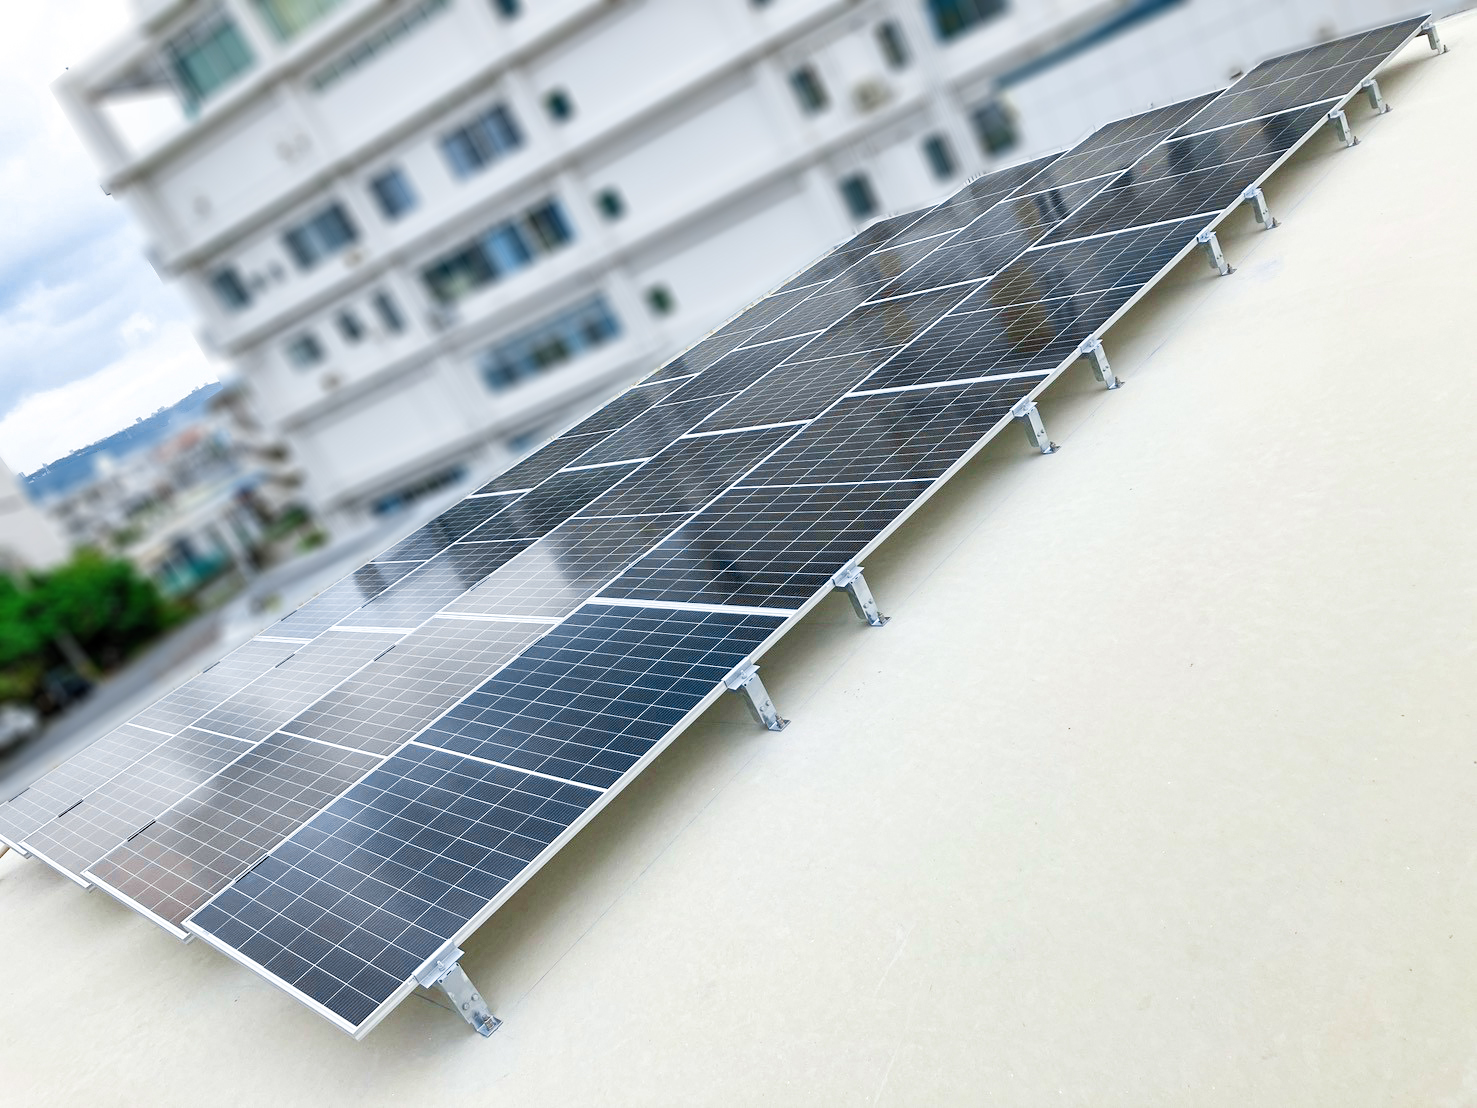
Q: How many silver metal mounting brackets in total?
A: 10